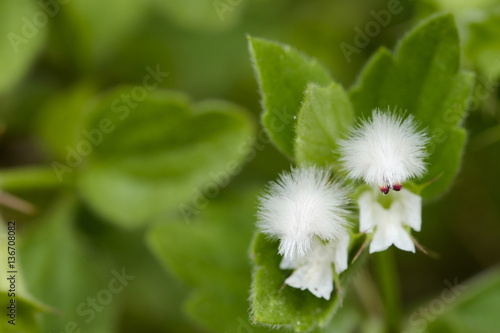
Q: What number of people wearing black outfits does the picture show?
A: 0